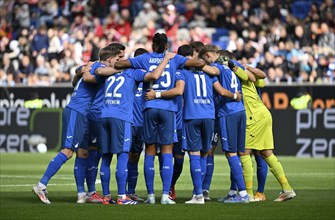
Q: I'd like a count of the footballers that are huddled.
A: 11